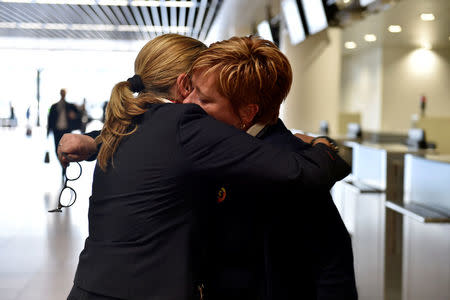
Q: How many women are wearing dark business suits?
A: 2